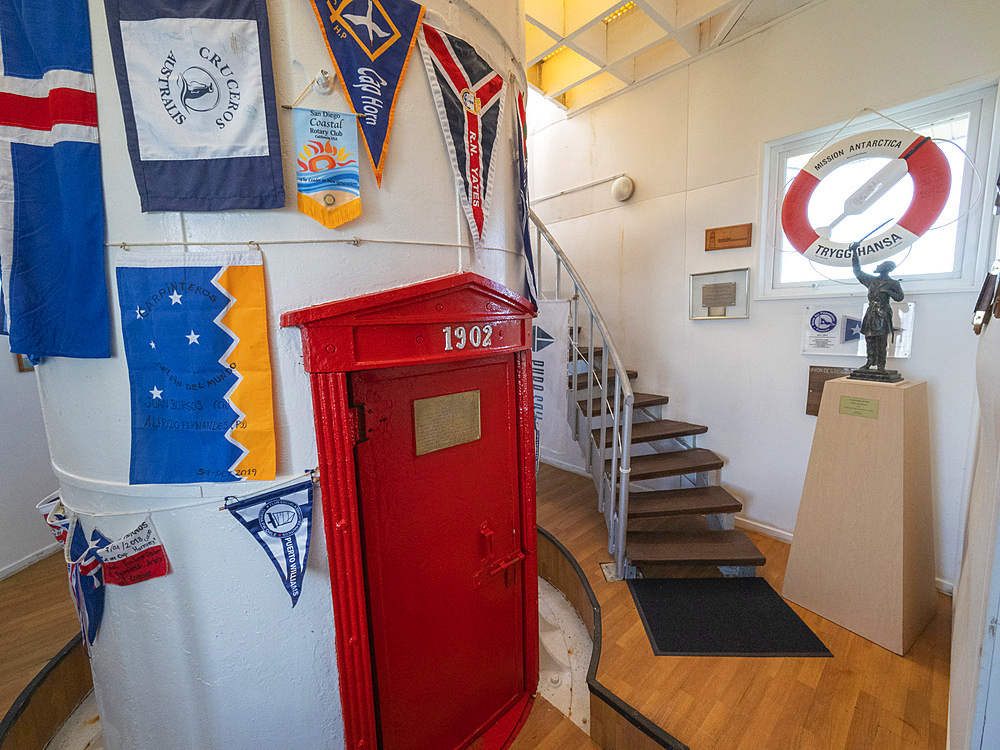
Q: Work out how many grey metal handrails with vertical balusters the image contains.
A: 1